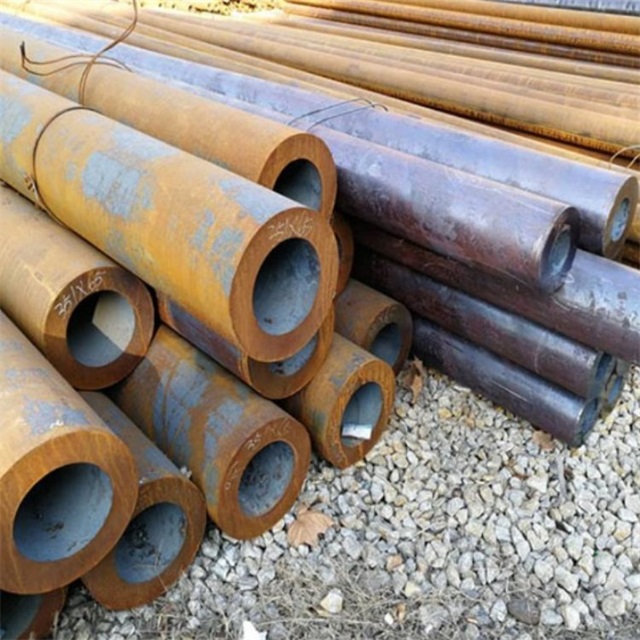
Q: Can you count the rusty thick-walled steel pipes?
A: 11